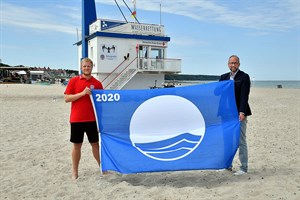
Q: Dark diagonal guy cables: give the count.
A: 2